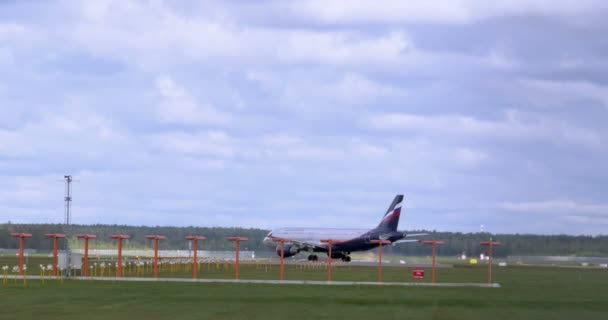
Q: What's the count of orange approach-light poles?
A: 12